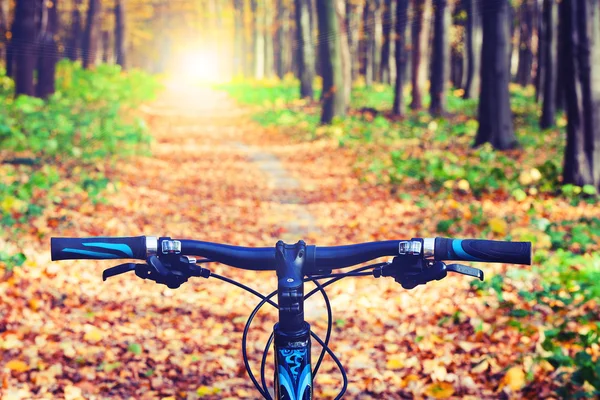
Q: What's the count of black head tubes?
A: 1